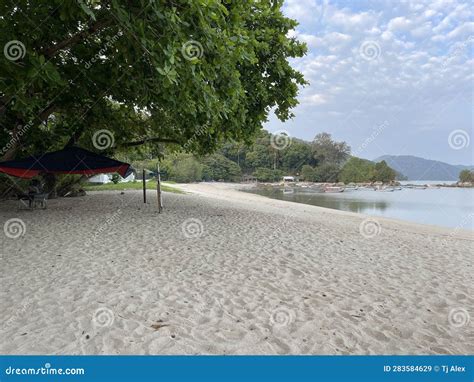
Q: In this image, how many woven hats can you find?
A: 0